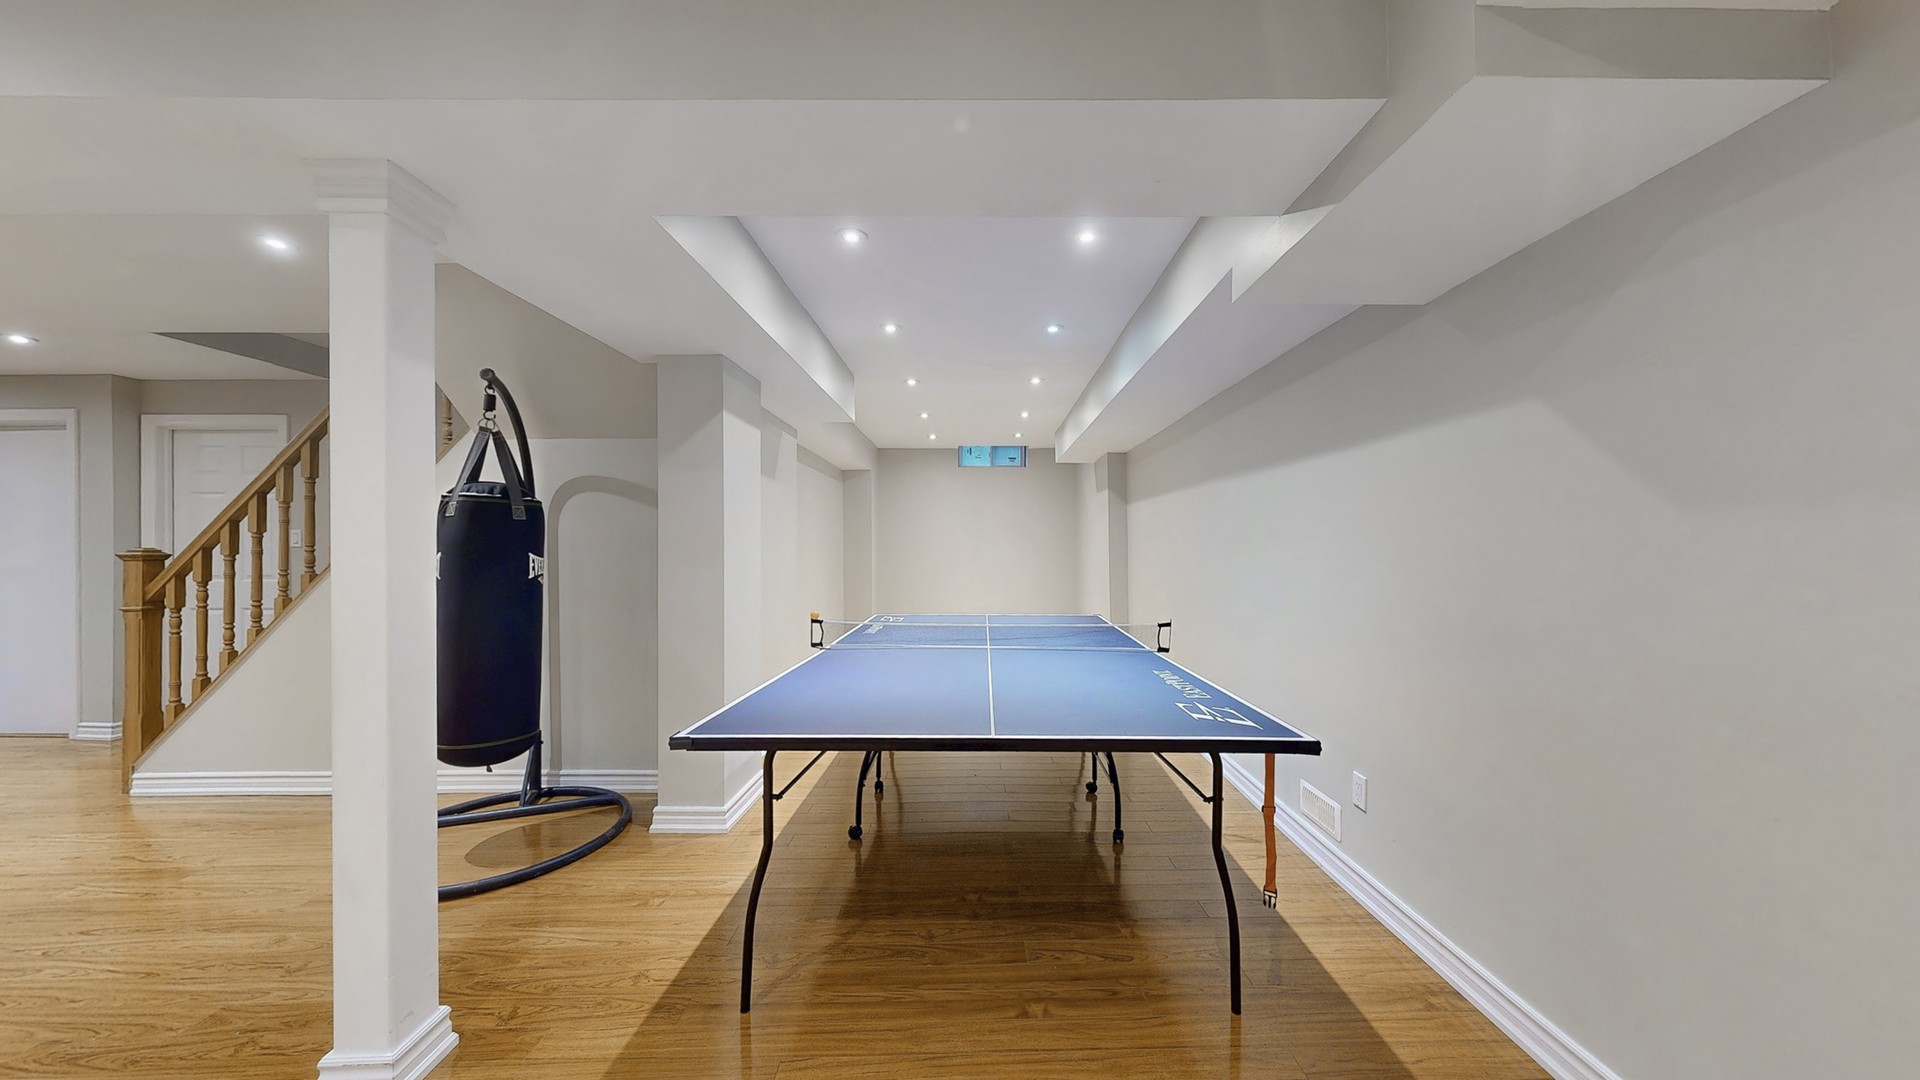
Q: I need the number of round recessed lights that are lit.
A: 12